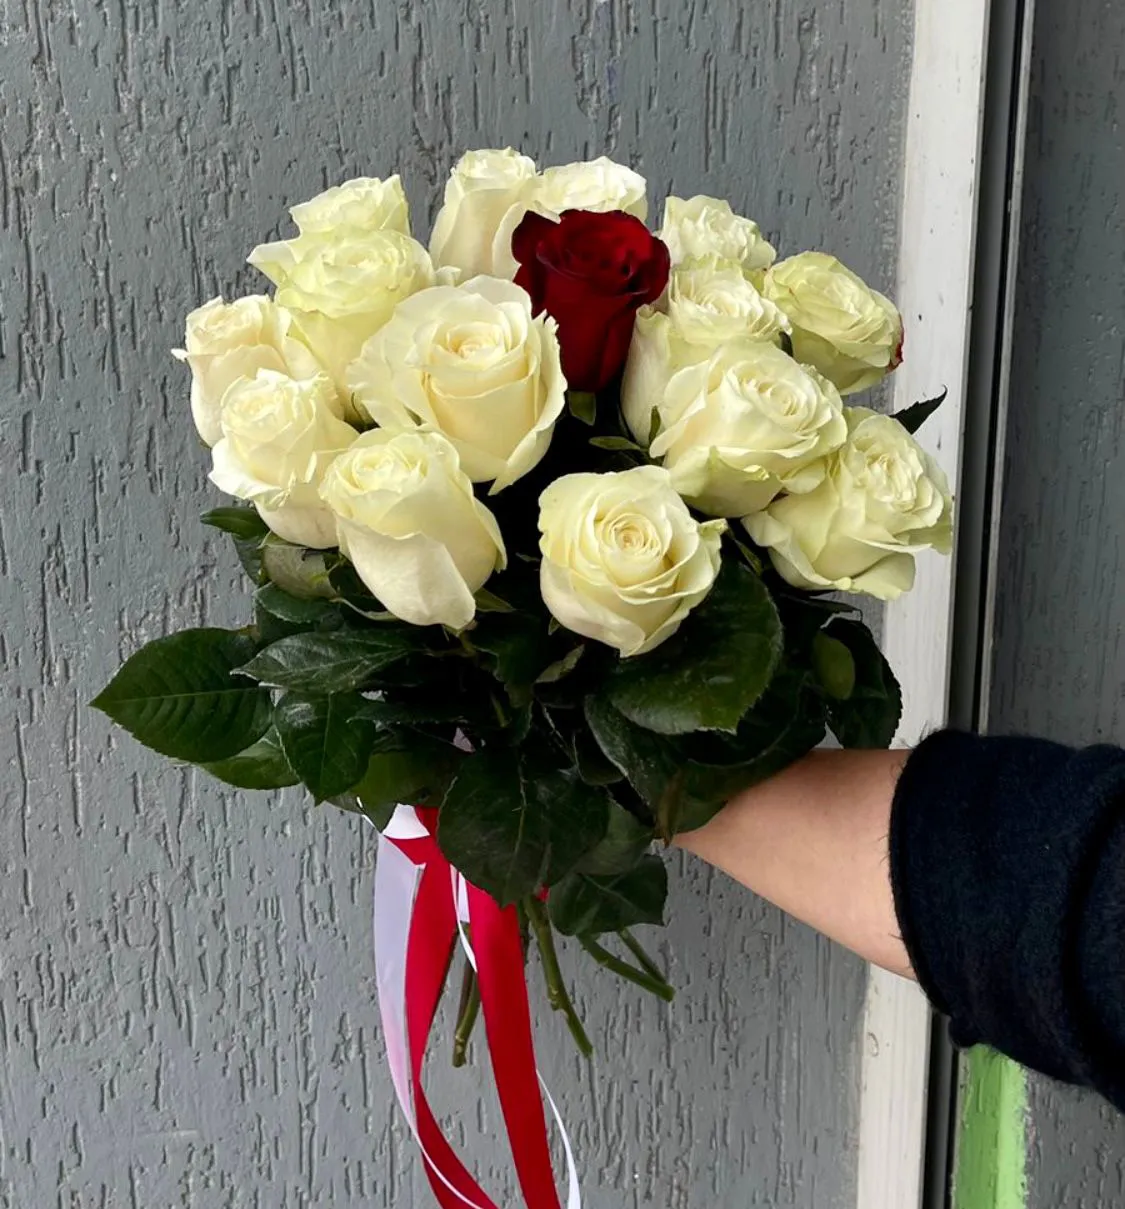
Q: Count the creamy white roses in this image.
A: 14